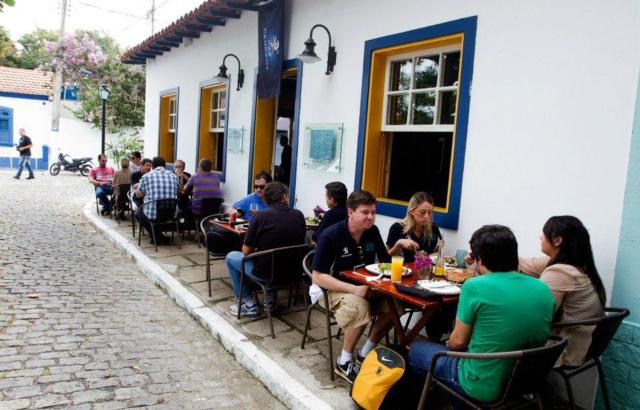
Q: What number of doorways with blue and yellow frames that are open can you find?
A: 1